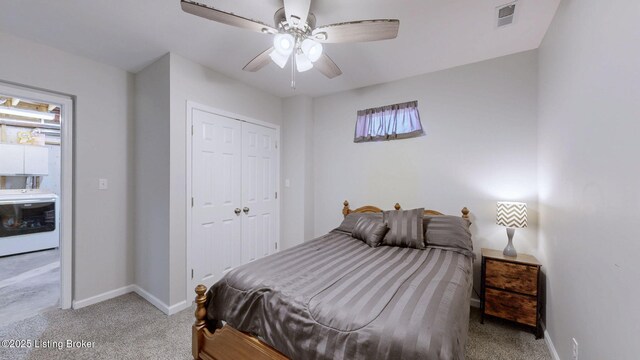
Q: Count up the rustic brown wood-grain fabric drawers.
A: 2